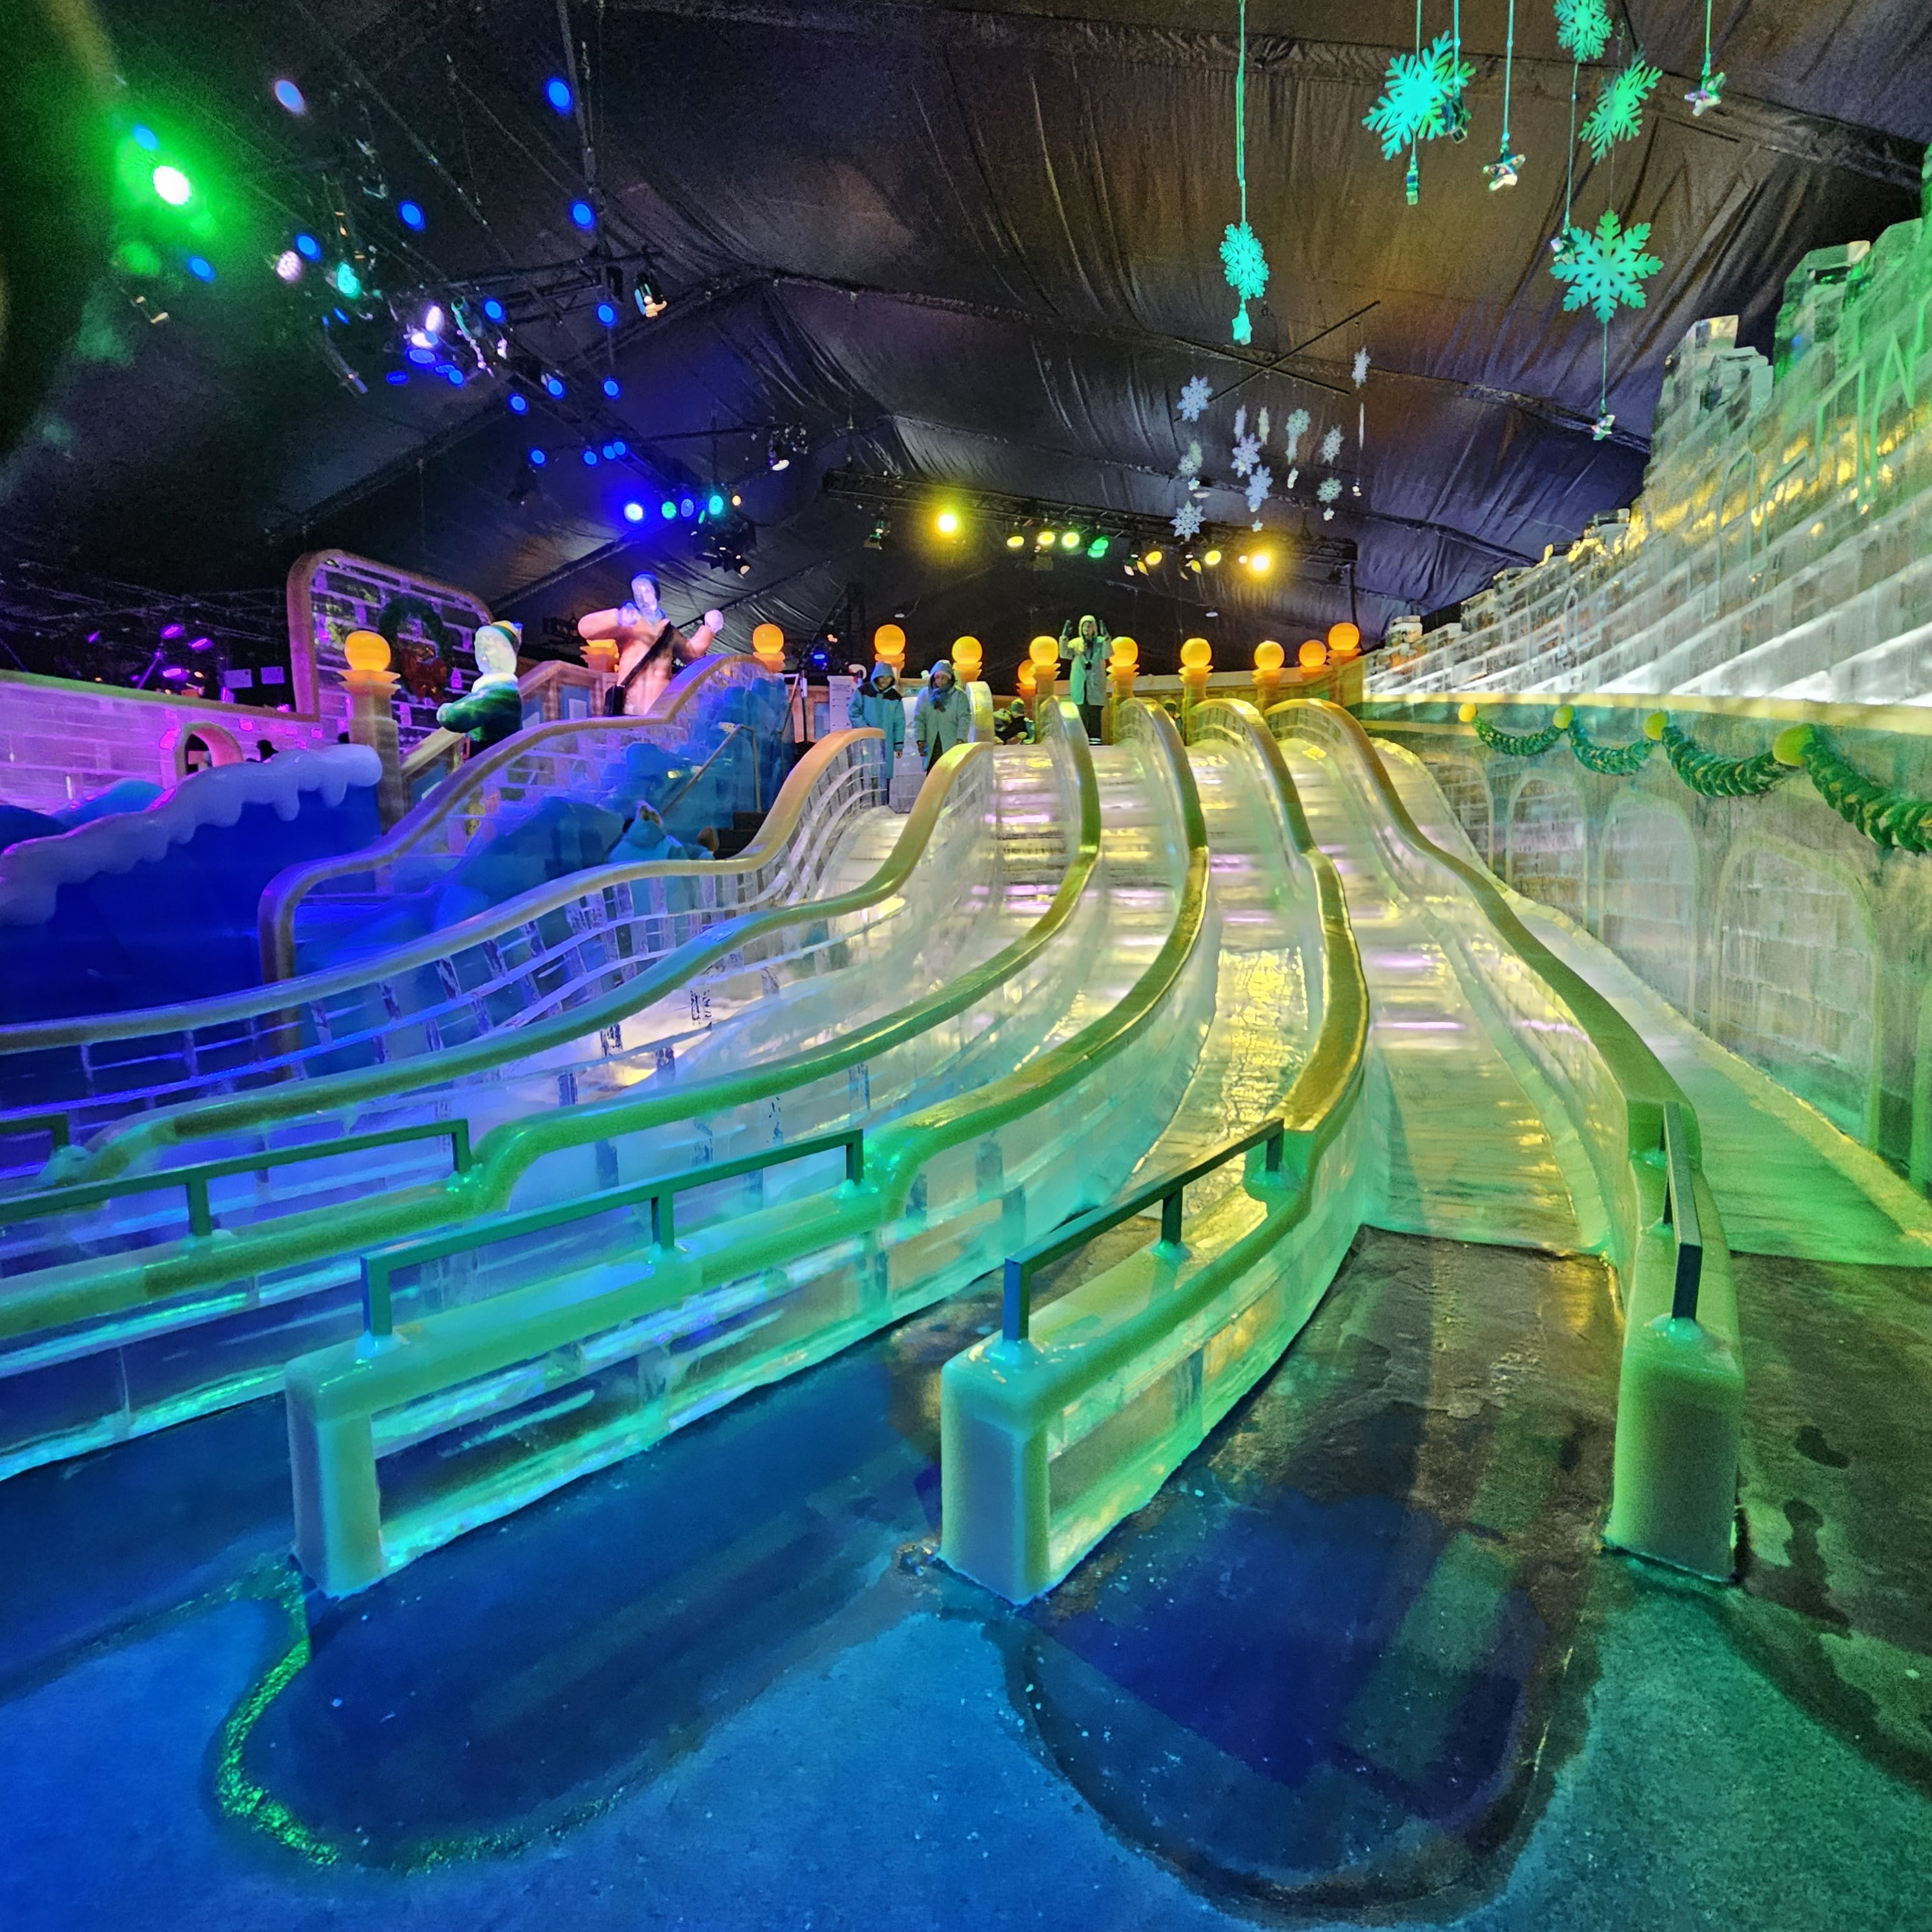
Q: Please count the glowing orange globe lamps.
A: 11